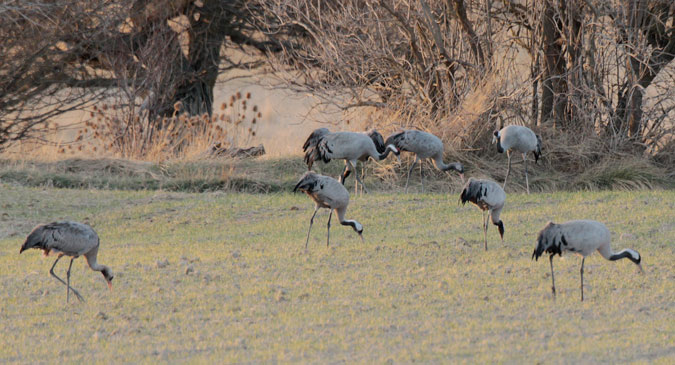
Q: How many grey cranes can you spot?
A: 8